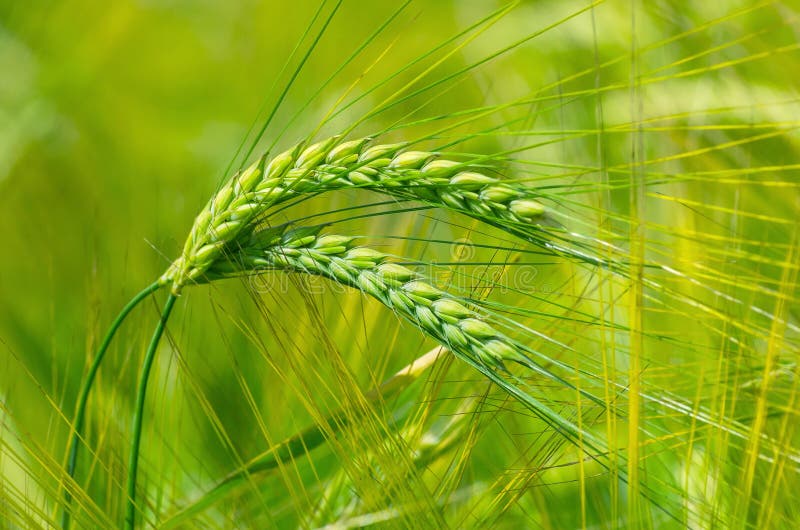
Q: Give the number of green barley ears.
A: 2